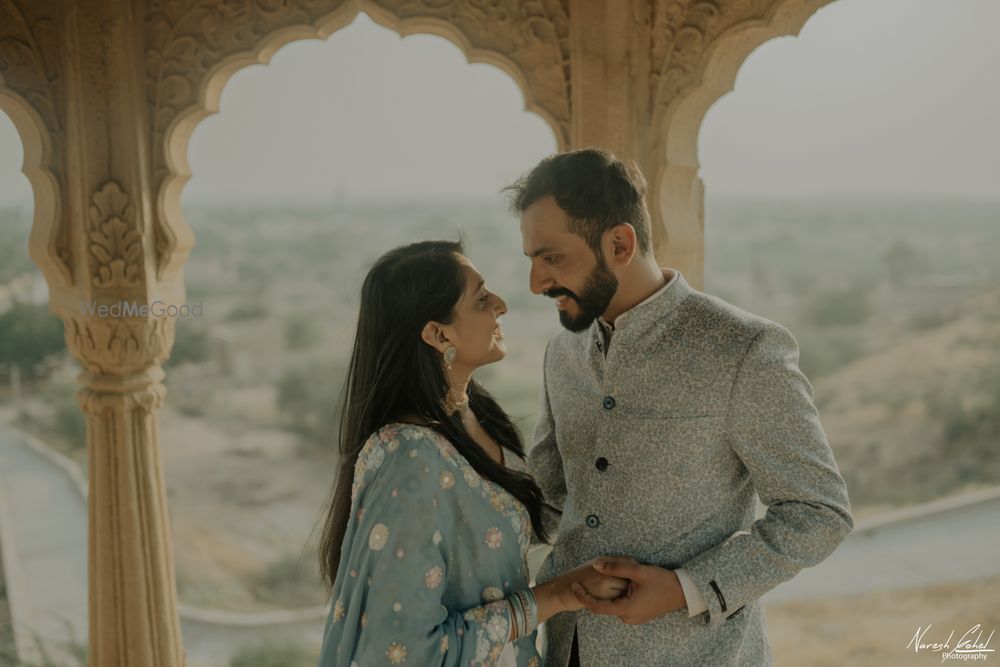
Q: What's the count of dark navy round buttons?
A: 3